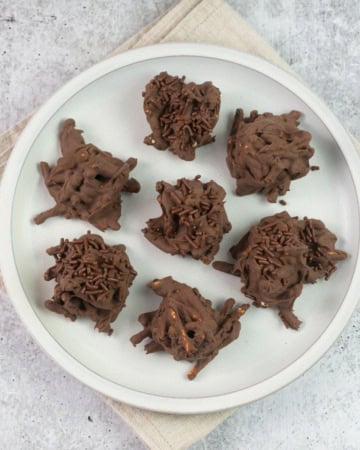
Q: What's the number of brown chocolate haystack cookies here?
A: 7